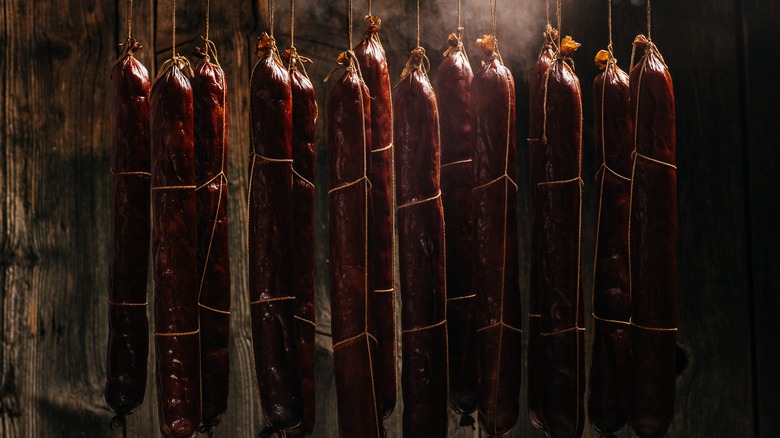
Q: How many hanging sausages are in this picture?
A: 14